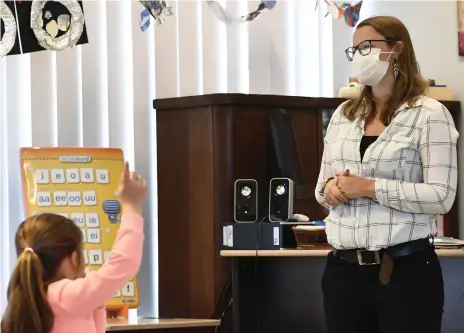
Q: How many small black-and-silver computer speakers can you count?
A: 2